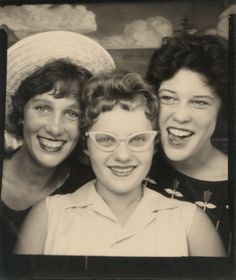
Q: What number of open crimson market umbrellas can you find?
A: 0